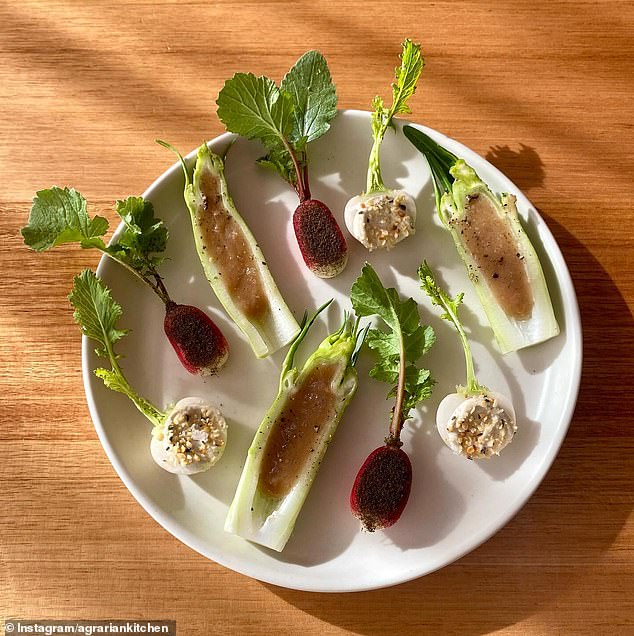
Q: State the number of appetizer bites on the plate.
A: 9